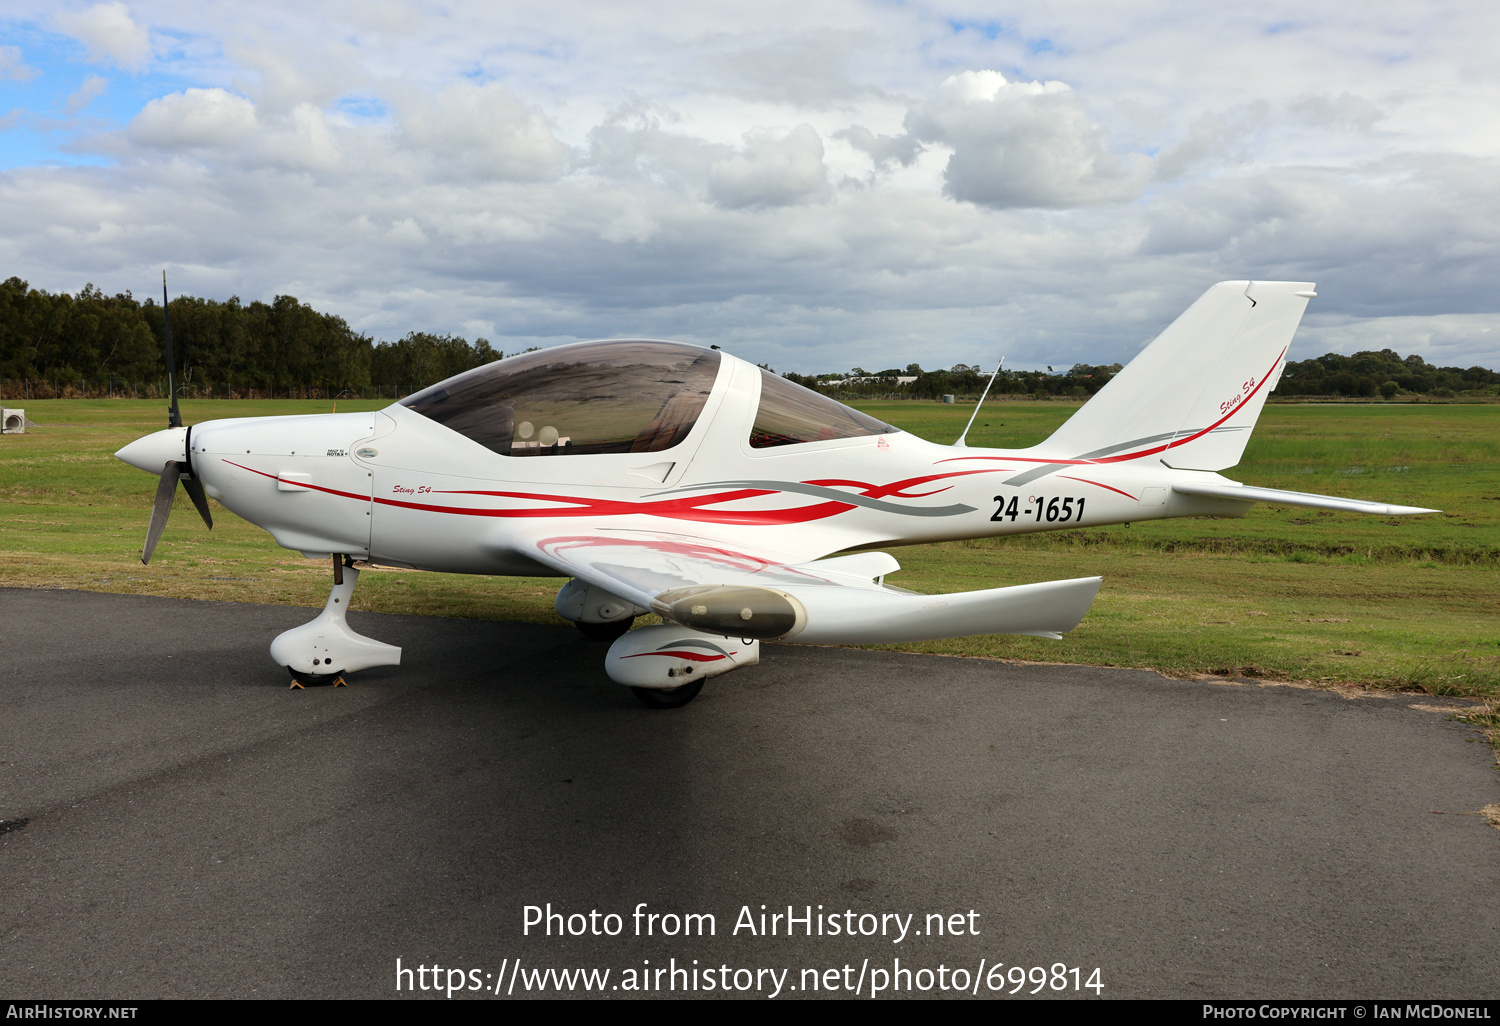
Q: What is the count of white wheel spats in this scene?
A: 3